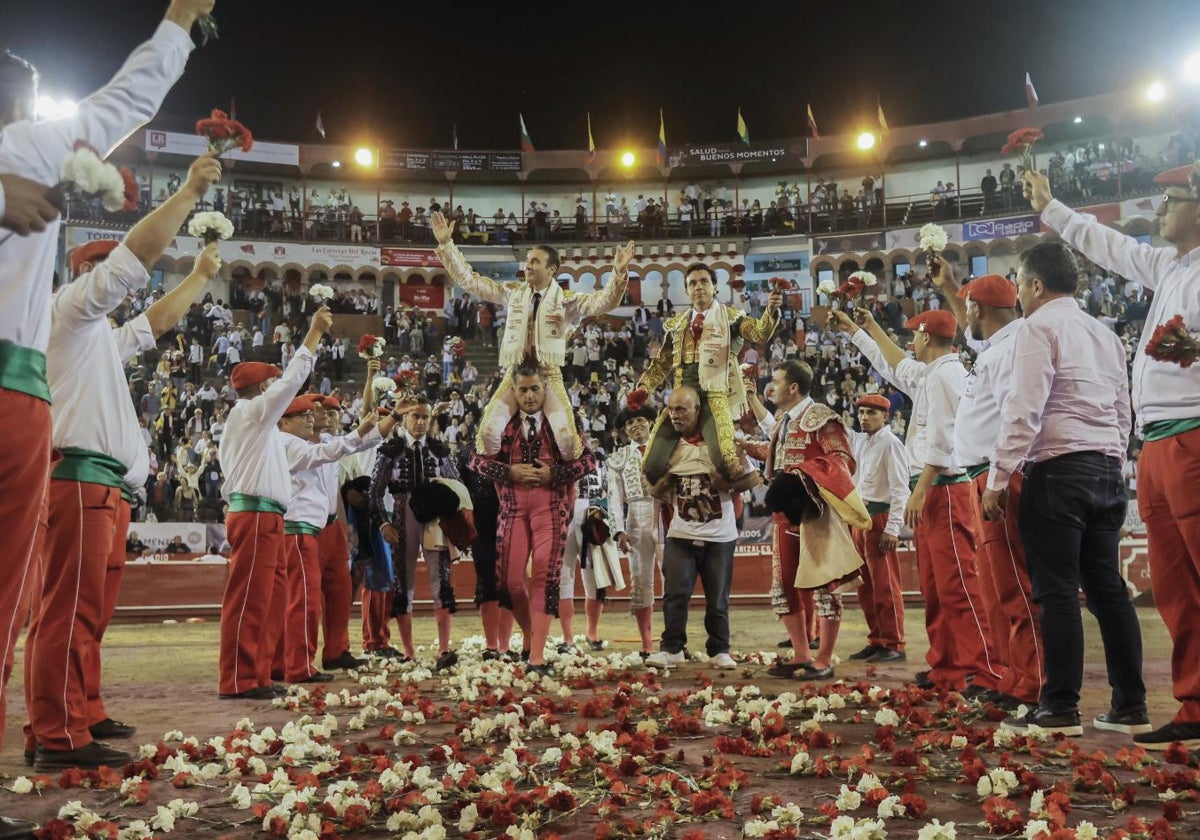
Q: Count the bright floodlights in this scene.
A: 6